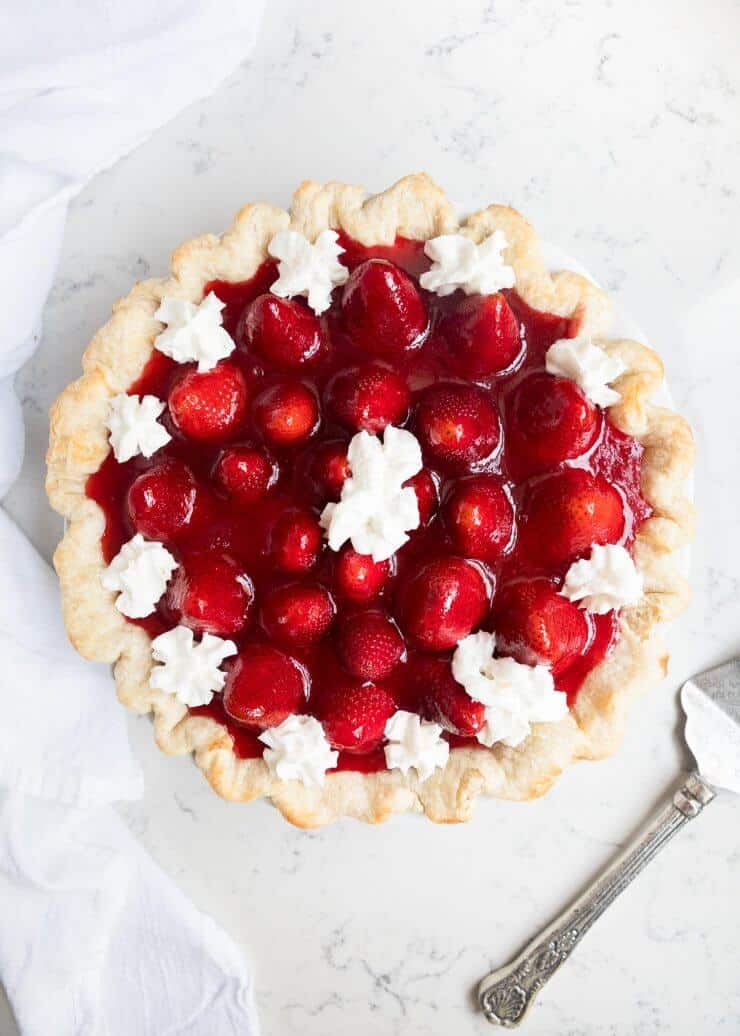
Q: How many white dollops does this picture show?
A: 12